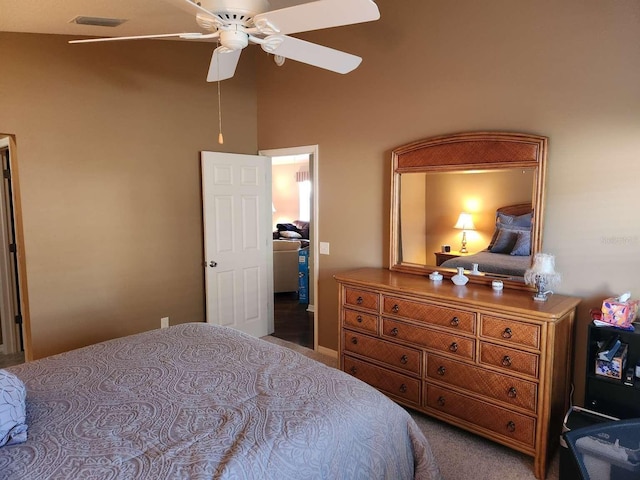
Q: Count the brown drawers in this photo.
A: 10